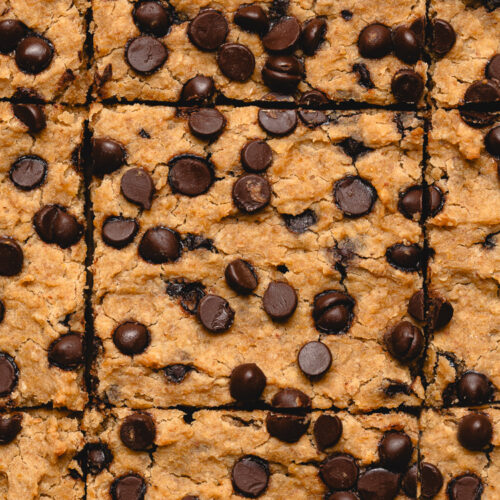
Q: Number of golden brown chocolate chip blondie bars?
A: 9